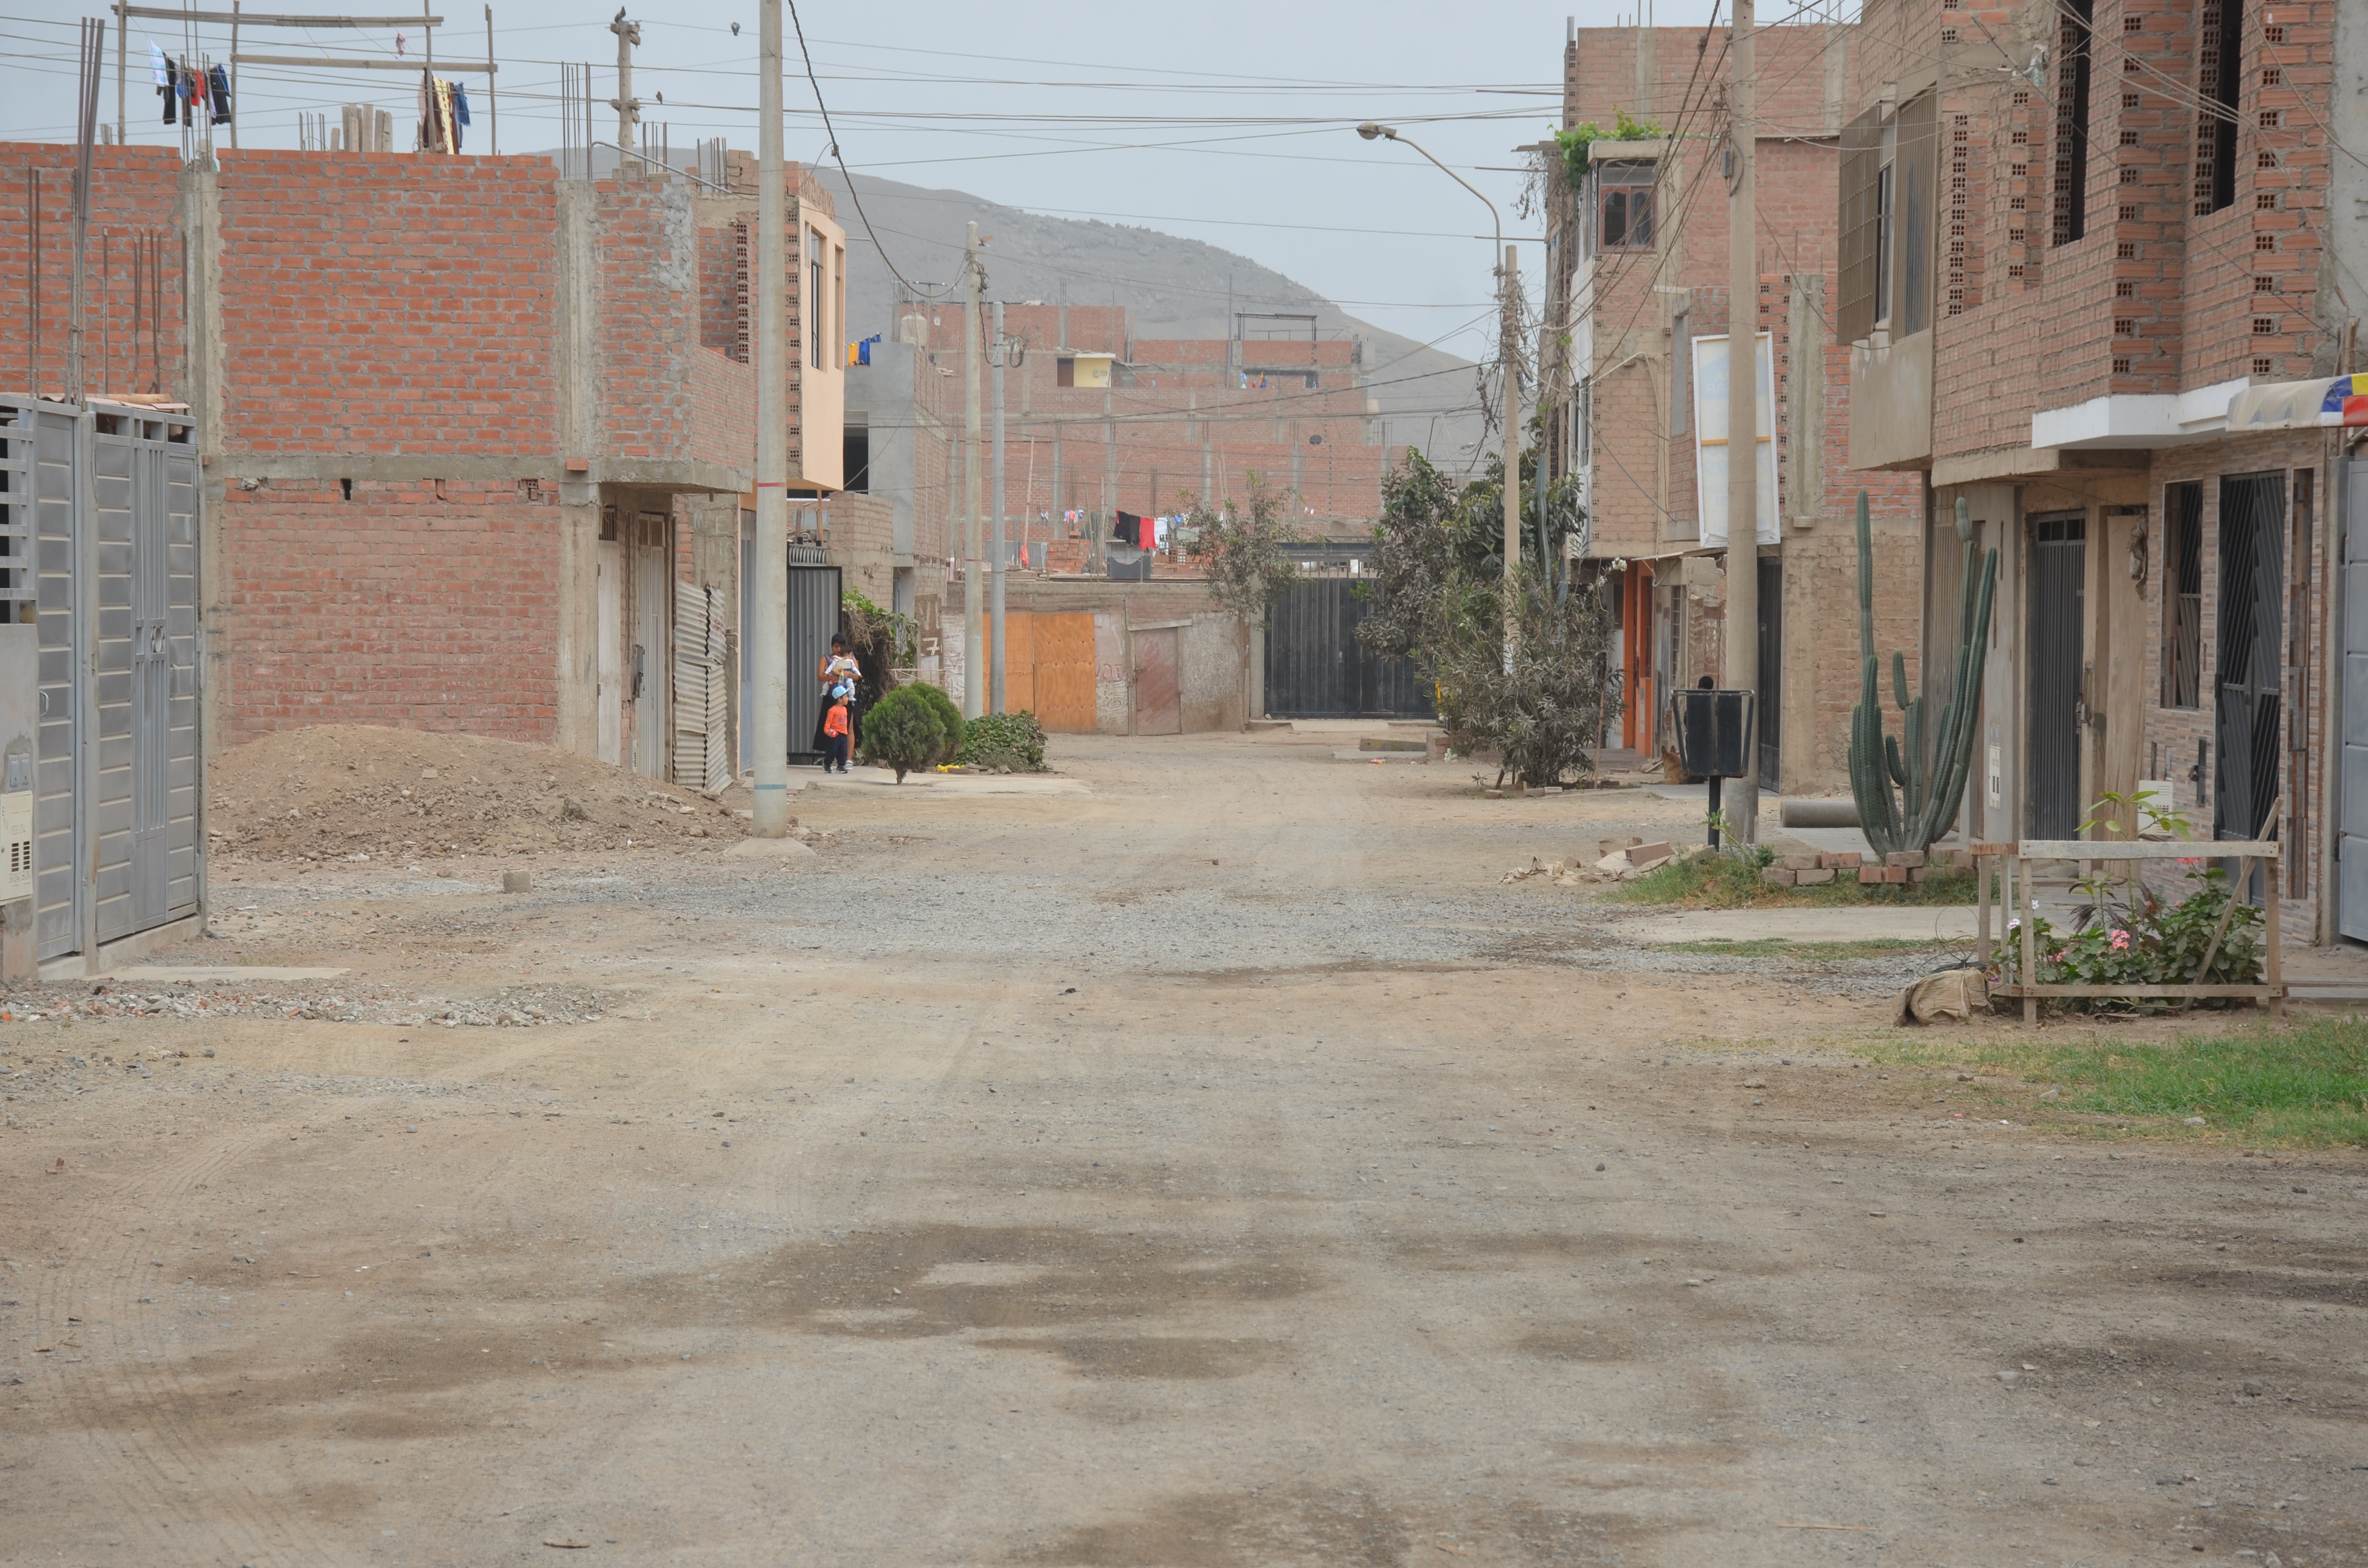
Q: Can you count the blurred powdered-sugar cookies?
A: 0